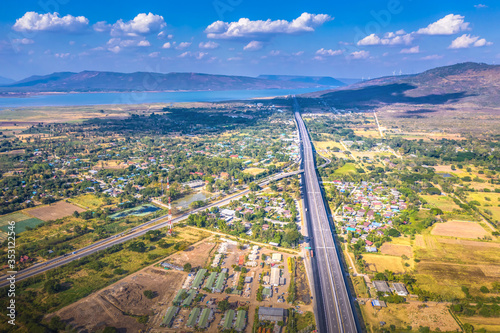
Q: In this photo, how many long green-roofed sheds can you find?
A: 10